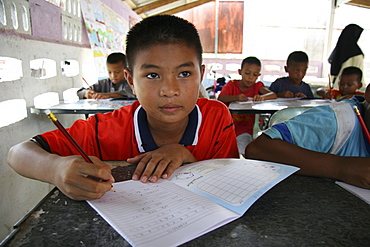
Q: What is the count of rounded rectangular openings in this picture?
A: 6